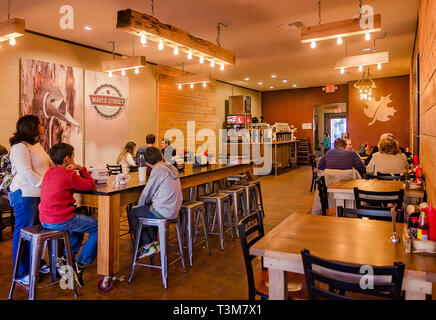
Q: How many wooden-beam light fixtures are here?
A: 6